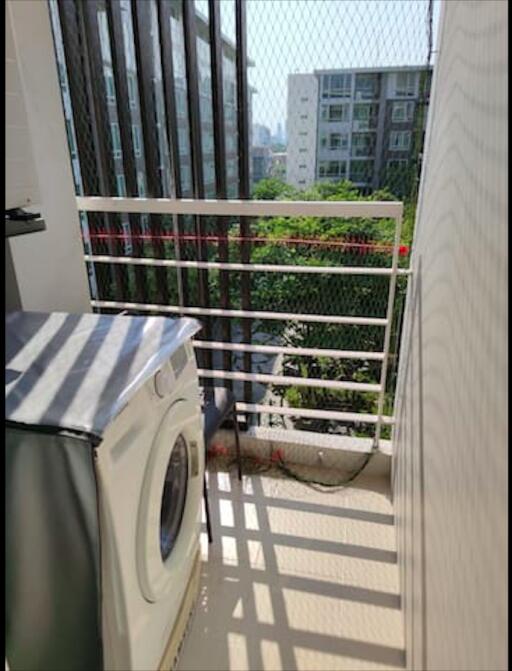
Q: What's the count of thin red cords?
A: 1